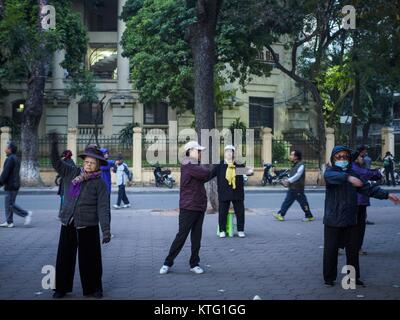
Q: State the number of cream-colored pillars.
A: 6